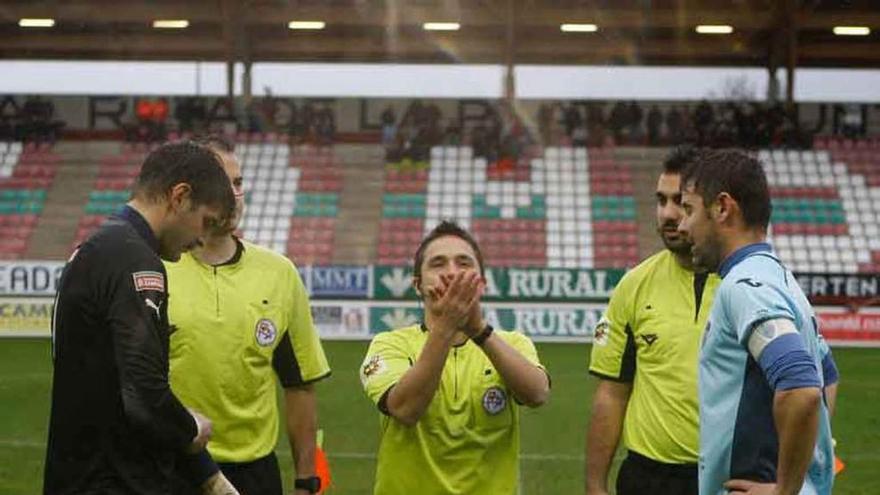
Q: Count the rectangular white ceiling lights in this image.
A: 7